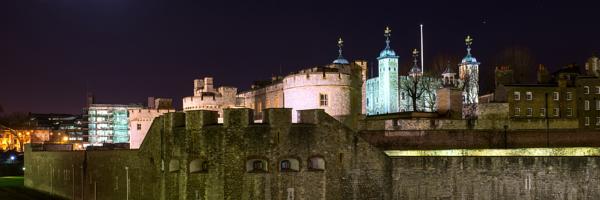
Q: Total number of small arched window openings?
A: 5